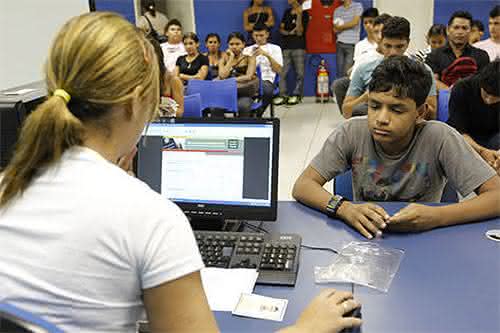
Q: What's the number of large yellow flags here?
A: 0